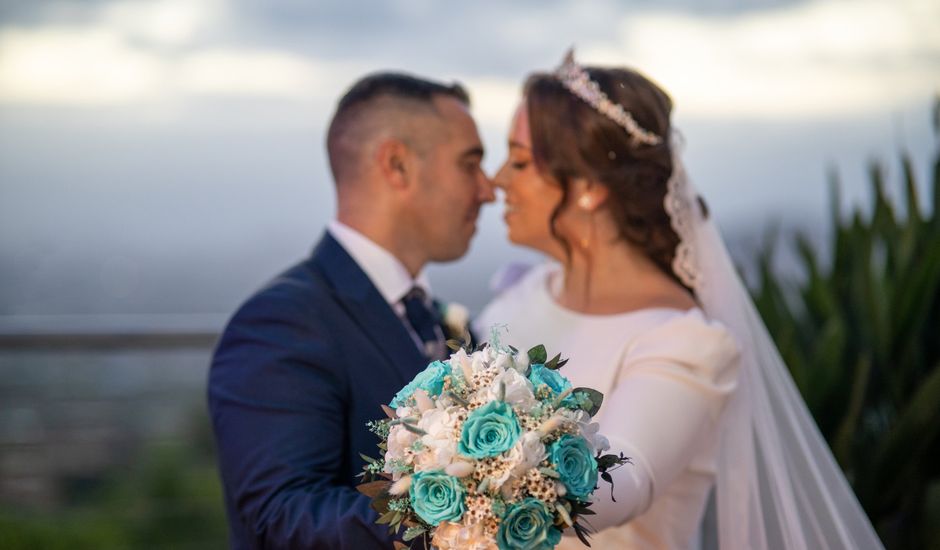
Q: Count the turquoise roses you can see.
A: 6